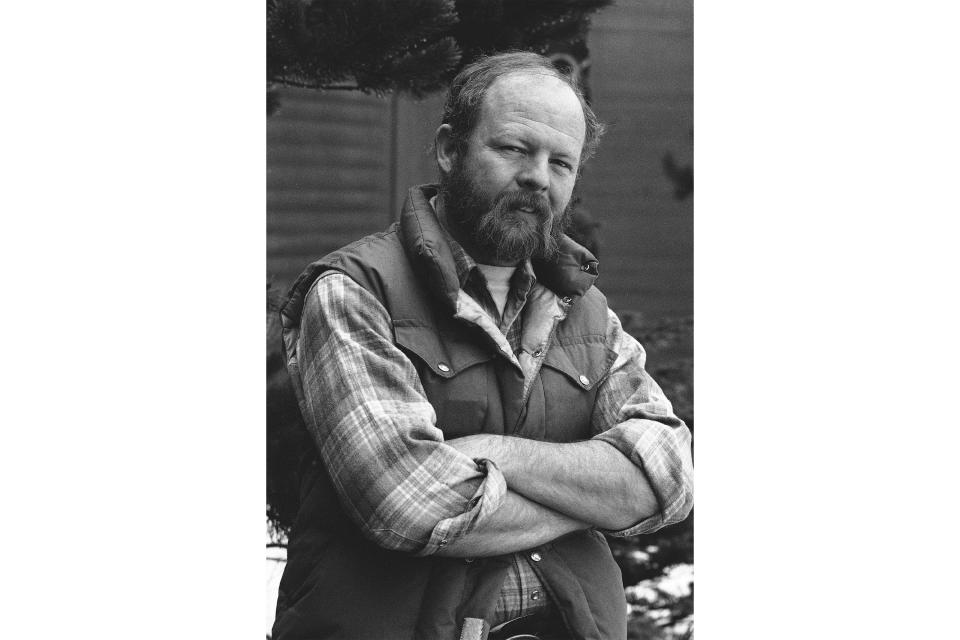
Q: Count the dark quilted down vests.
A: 1